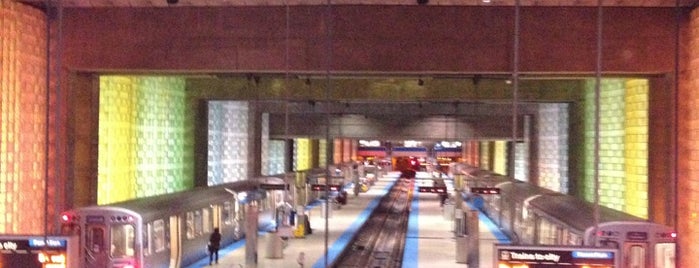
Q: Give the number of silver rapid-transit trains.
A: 2